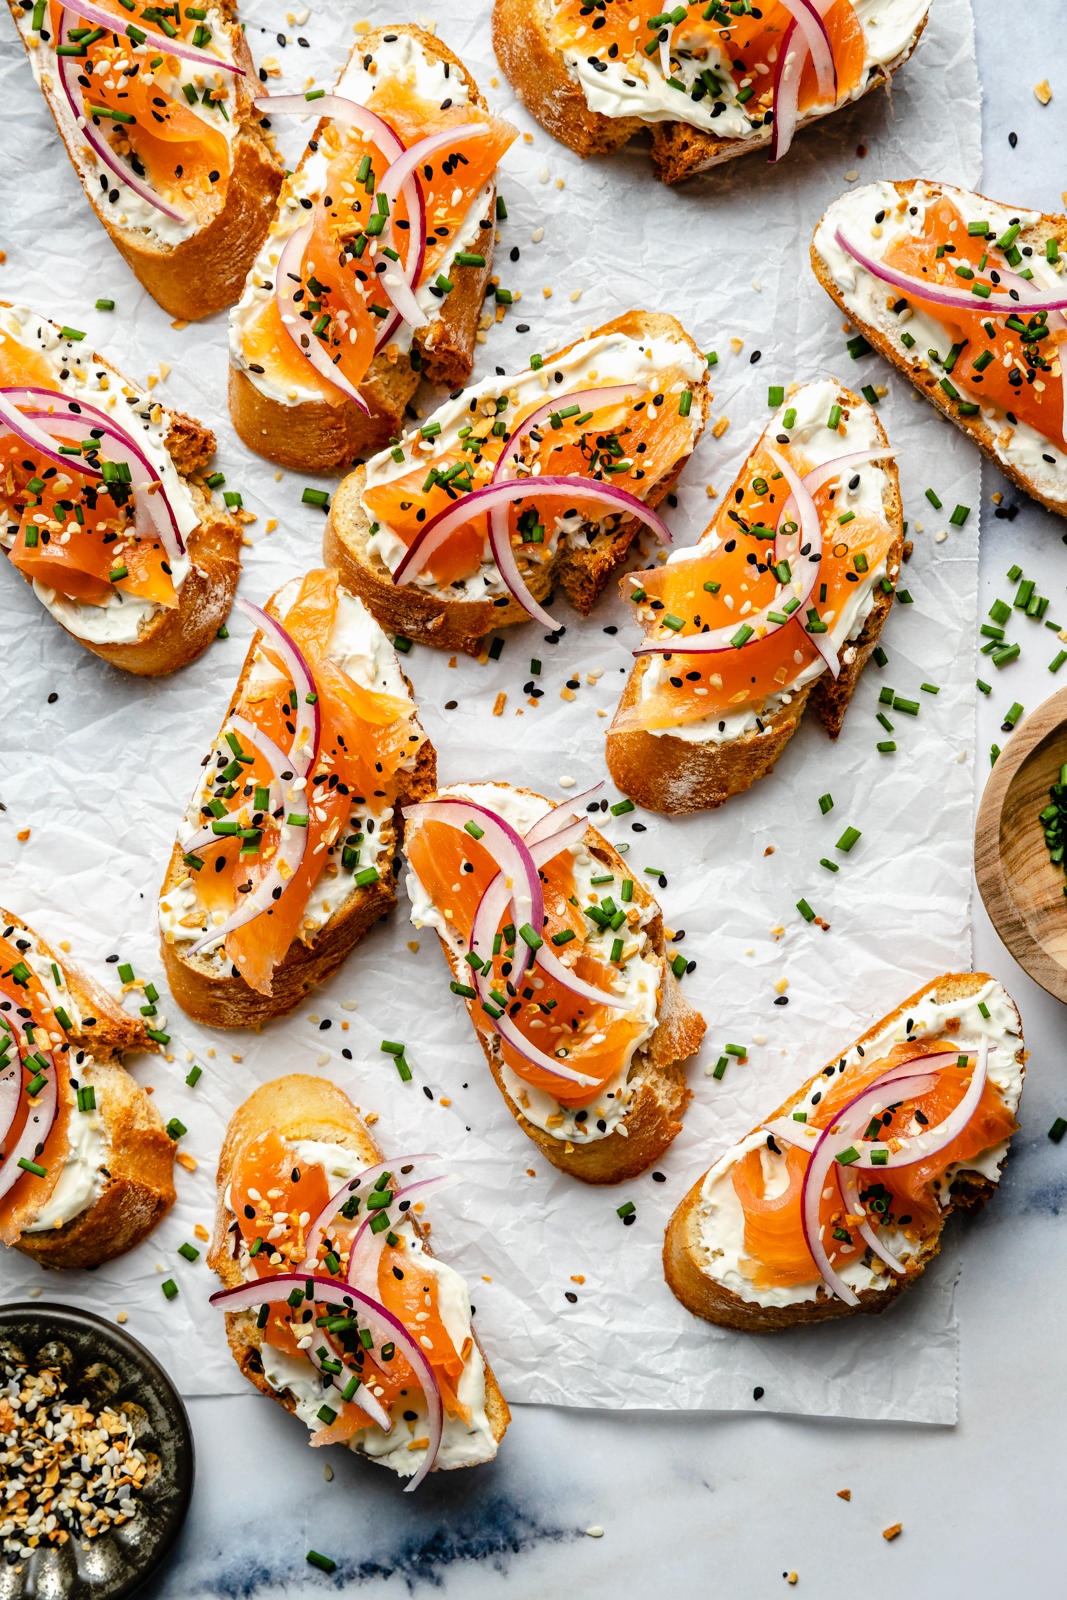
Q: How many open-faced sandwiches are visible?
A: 12